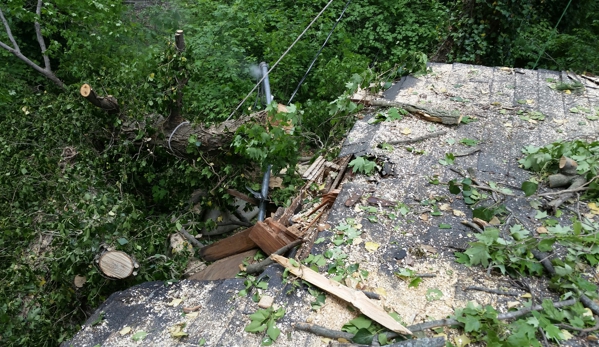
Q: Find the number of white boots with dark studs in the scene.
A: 0